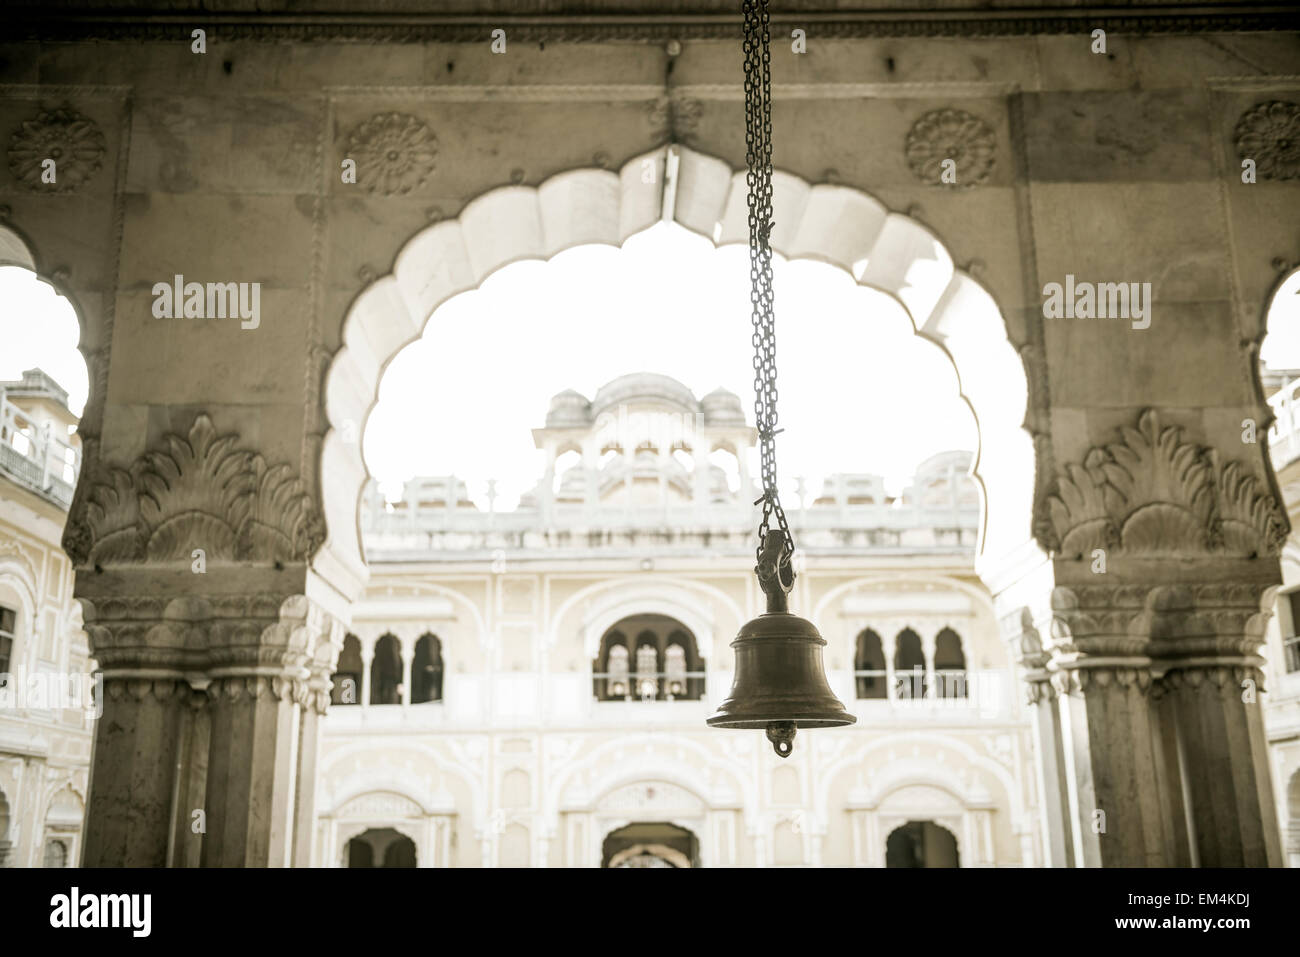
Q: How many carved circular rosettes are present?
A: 4